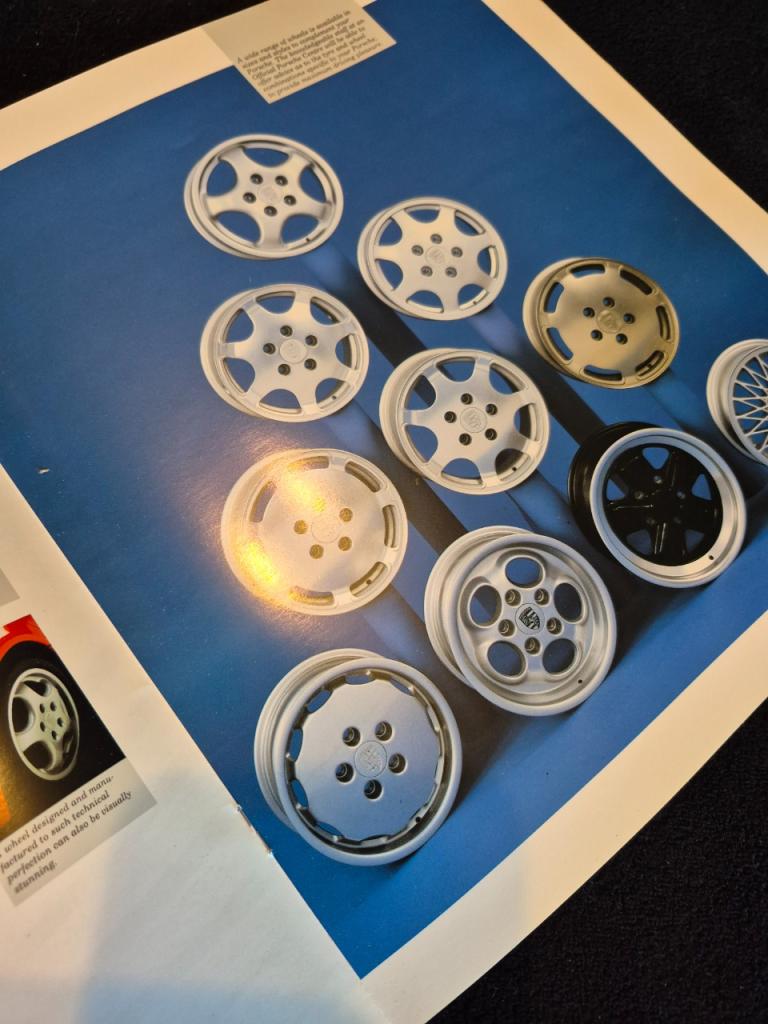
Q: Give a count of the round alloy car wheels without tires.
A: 10